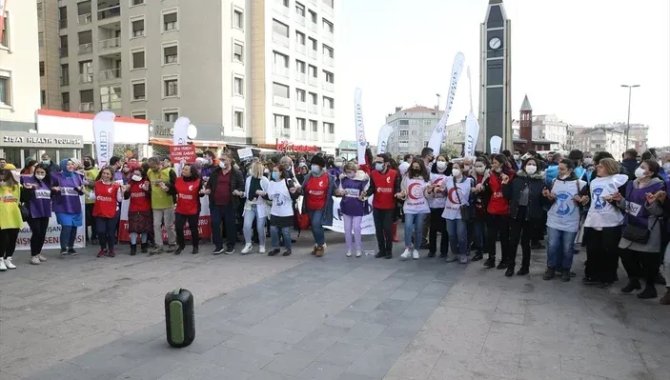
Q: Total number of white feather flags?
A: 7